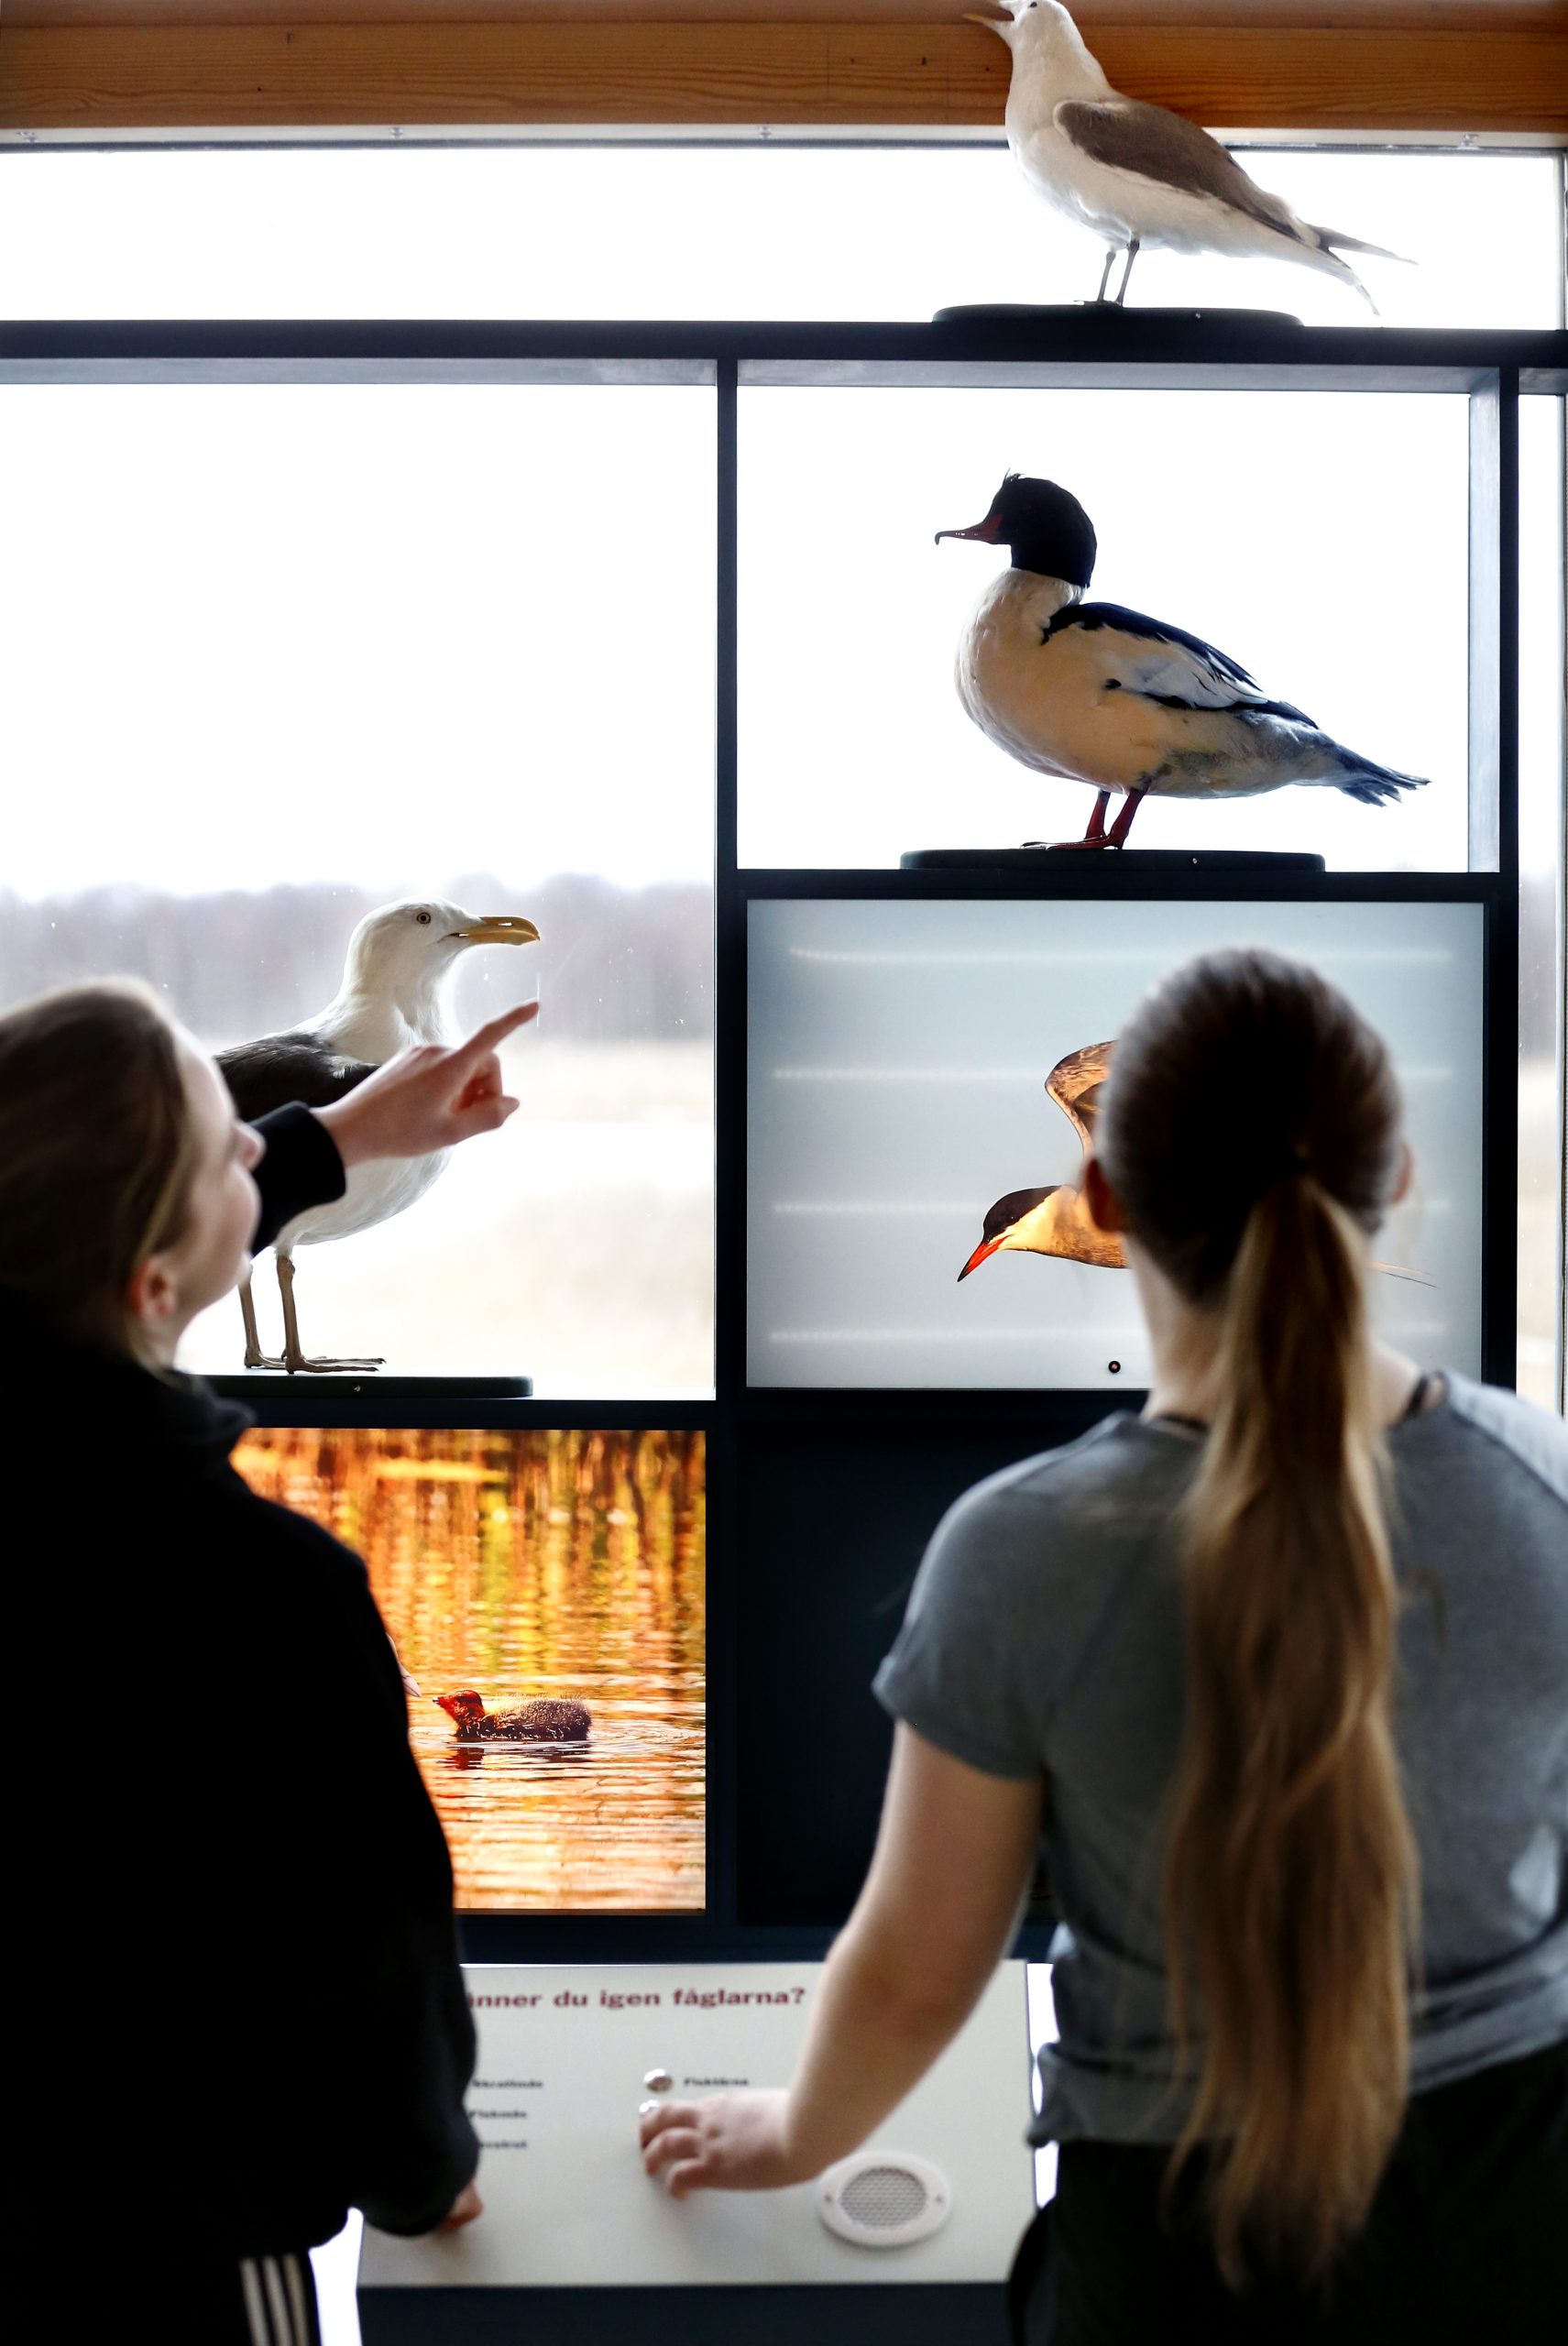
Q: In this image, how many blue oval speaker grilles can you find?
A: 0